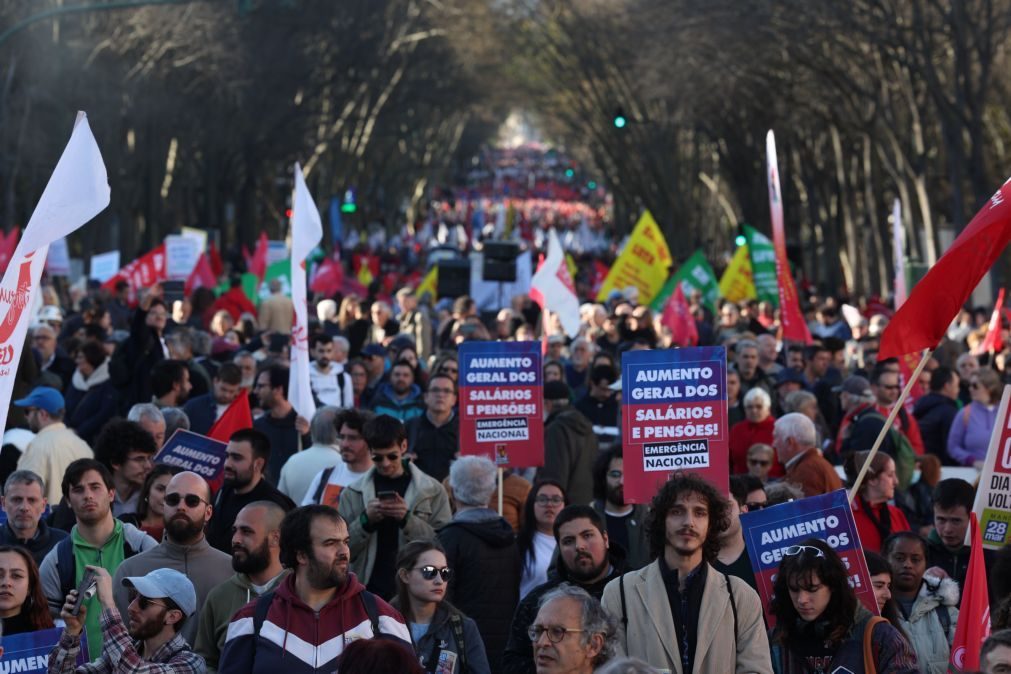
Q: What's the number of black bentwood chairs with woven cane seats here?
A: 0